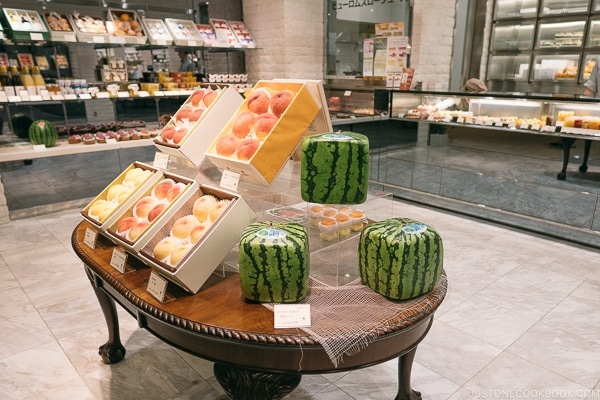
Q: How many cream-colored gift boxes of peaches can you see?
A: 4